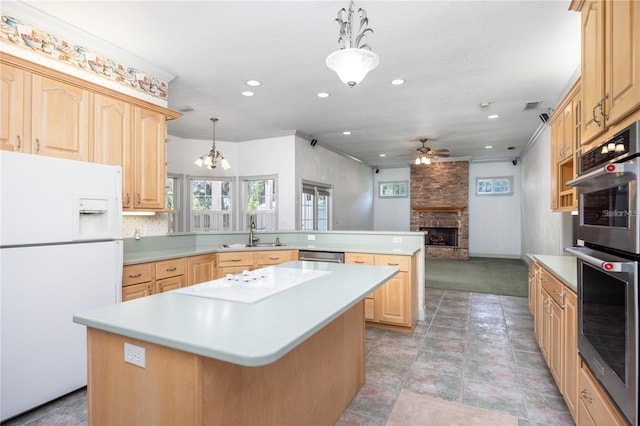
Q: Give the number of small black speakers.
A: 4